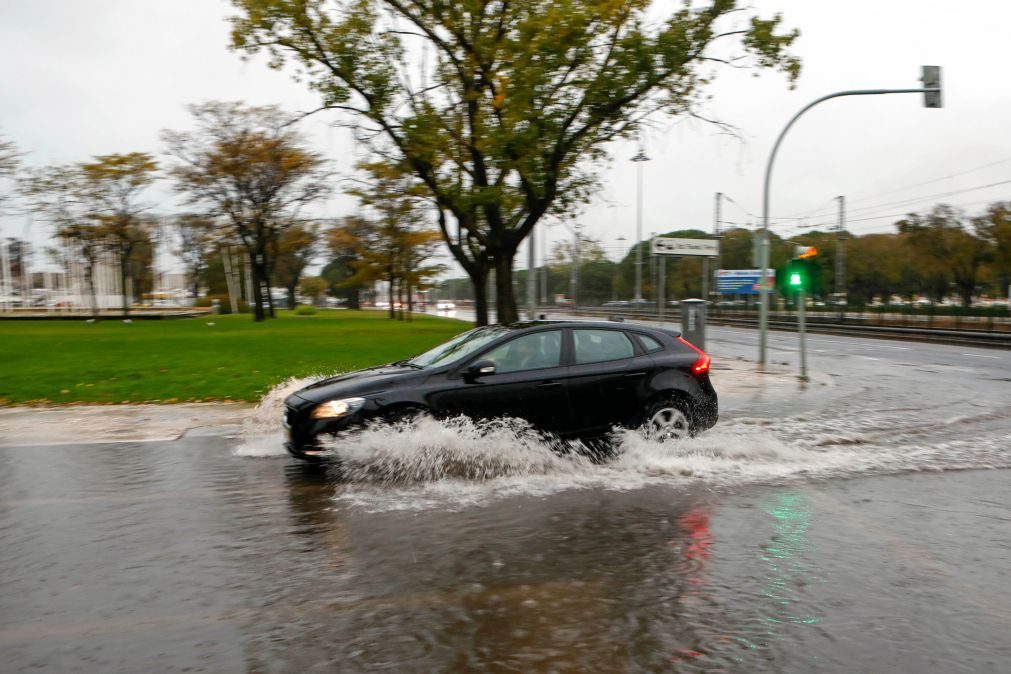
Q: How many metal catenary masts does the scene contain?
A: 2